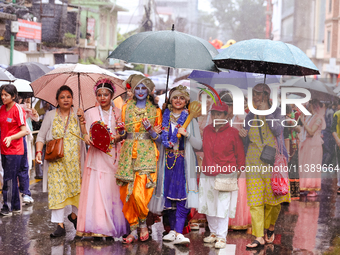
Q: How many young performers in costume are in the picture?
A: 3